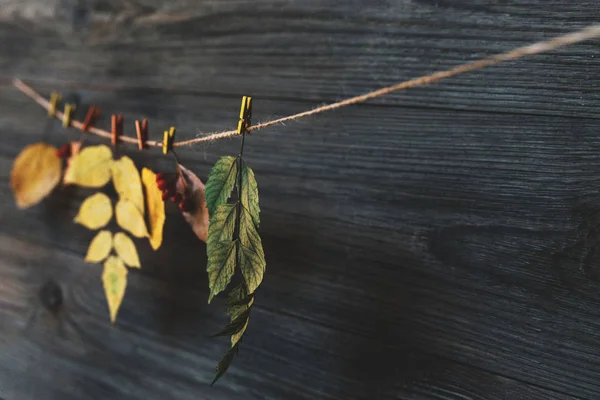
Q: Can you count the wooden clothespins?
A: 7